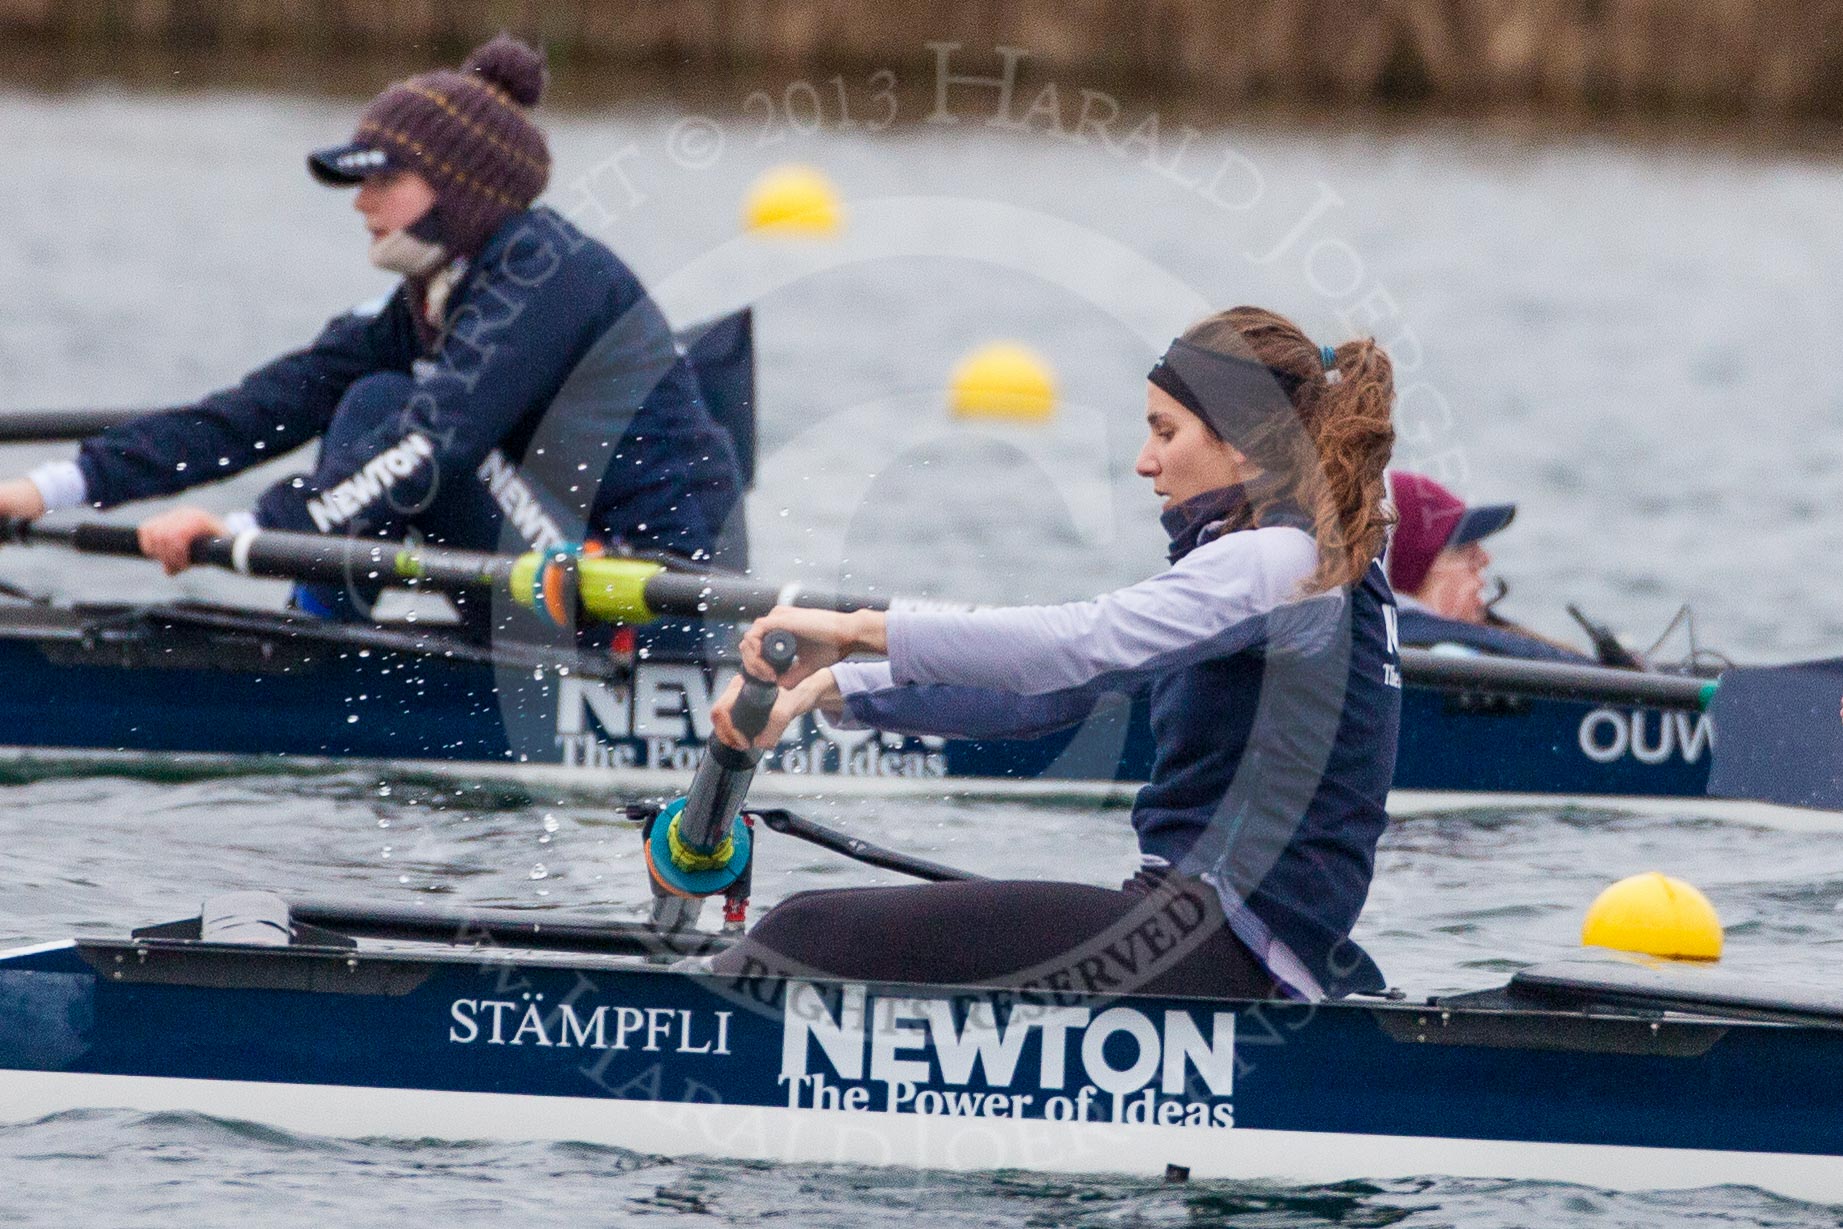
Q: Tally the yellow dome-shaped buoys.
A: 3